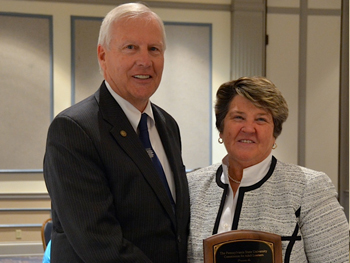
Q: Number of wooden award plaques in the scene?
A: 1